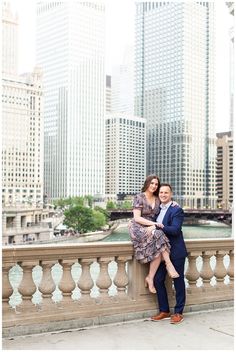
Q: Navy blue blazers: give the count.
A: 1